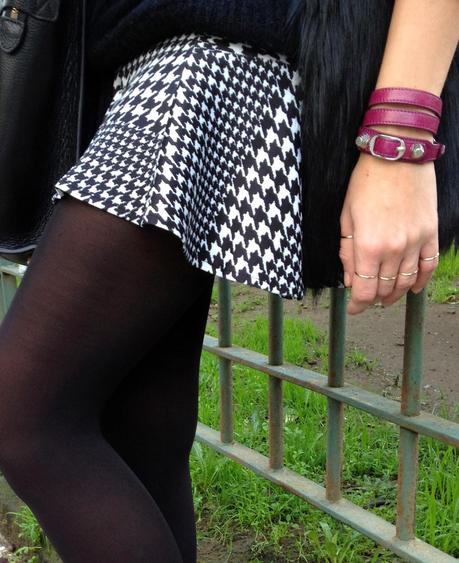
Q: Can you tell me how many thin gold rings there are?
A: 5